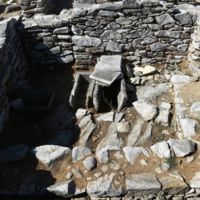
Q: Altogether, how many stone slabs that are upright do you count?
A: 4